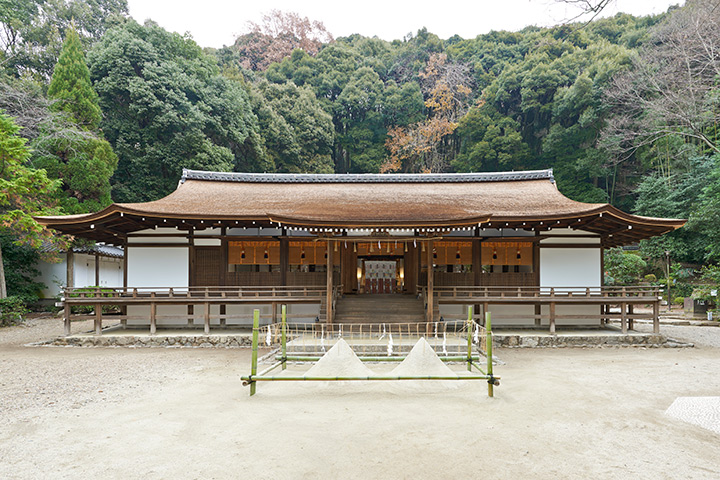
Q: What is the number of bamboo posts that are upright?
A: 4